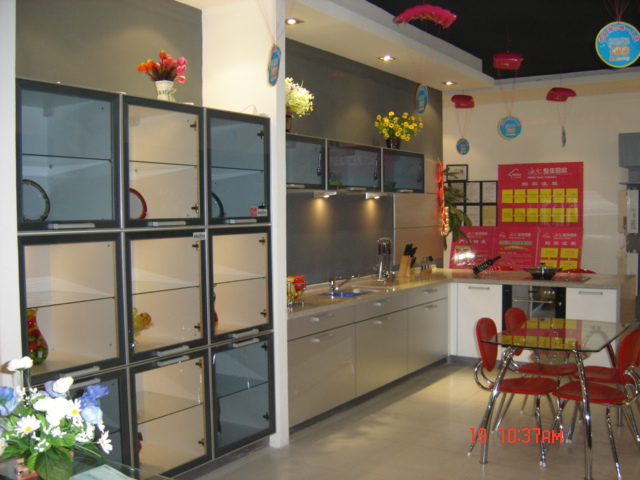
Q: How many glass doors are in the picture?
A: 12